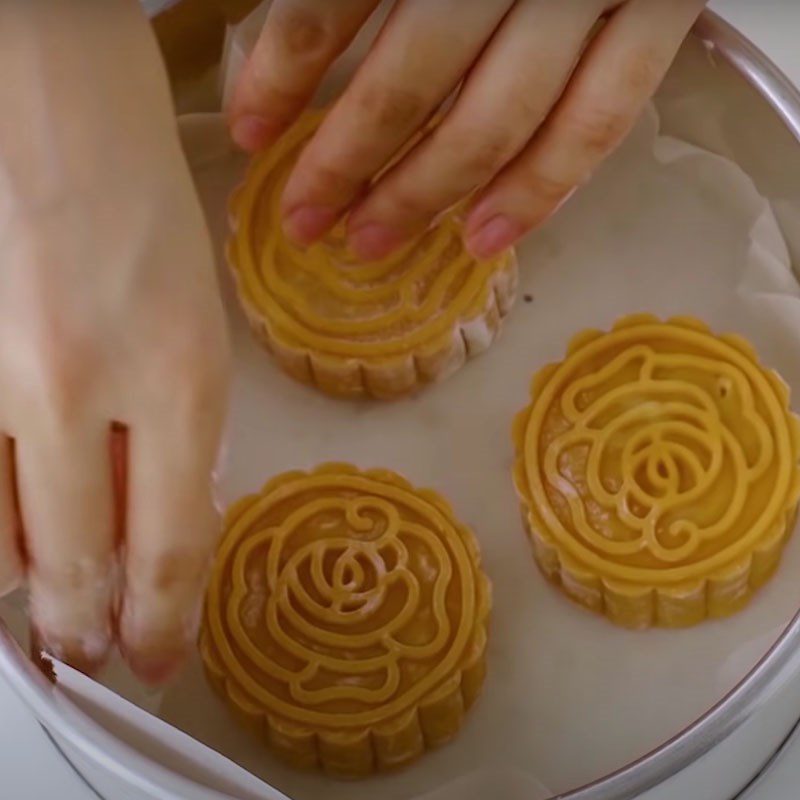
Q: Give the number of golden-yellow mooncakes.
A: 3